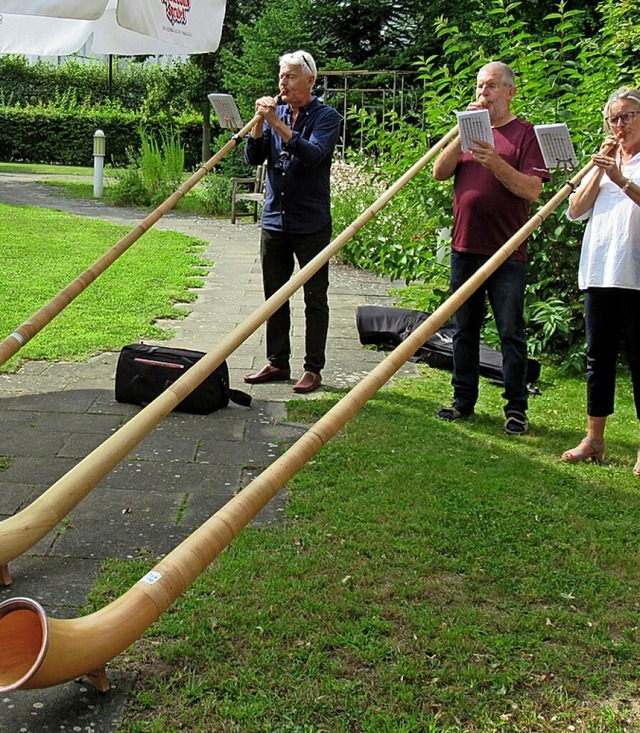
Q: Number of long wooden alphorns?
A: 3